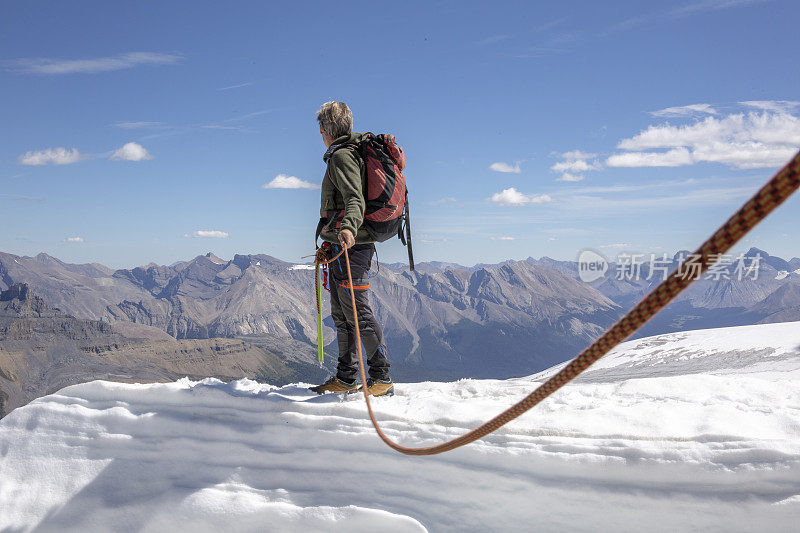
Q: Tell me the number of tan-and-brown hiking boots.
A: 2